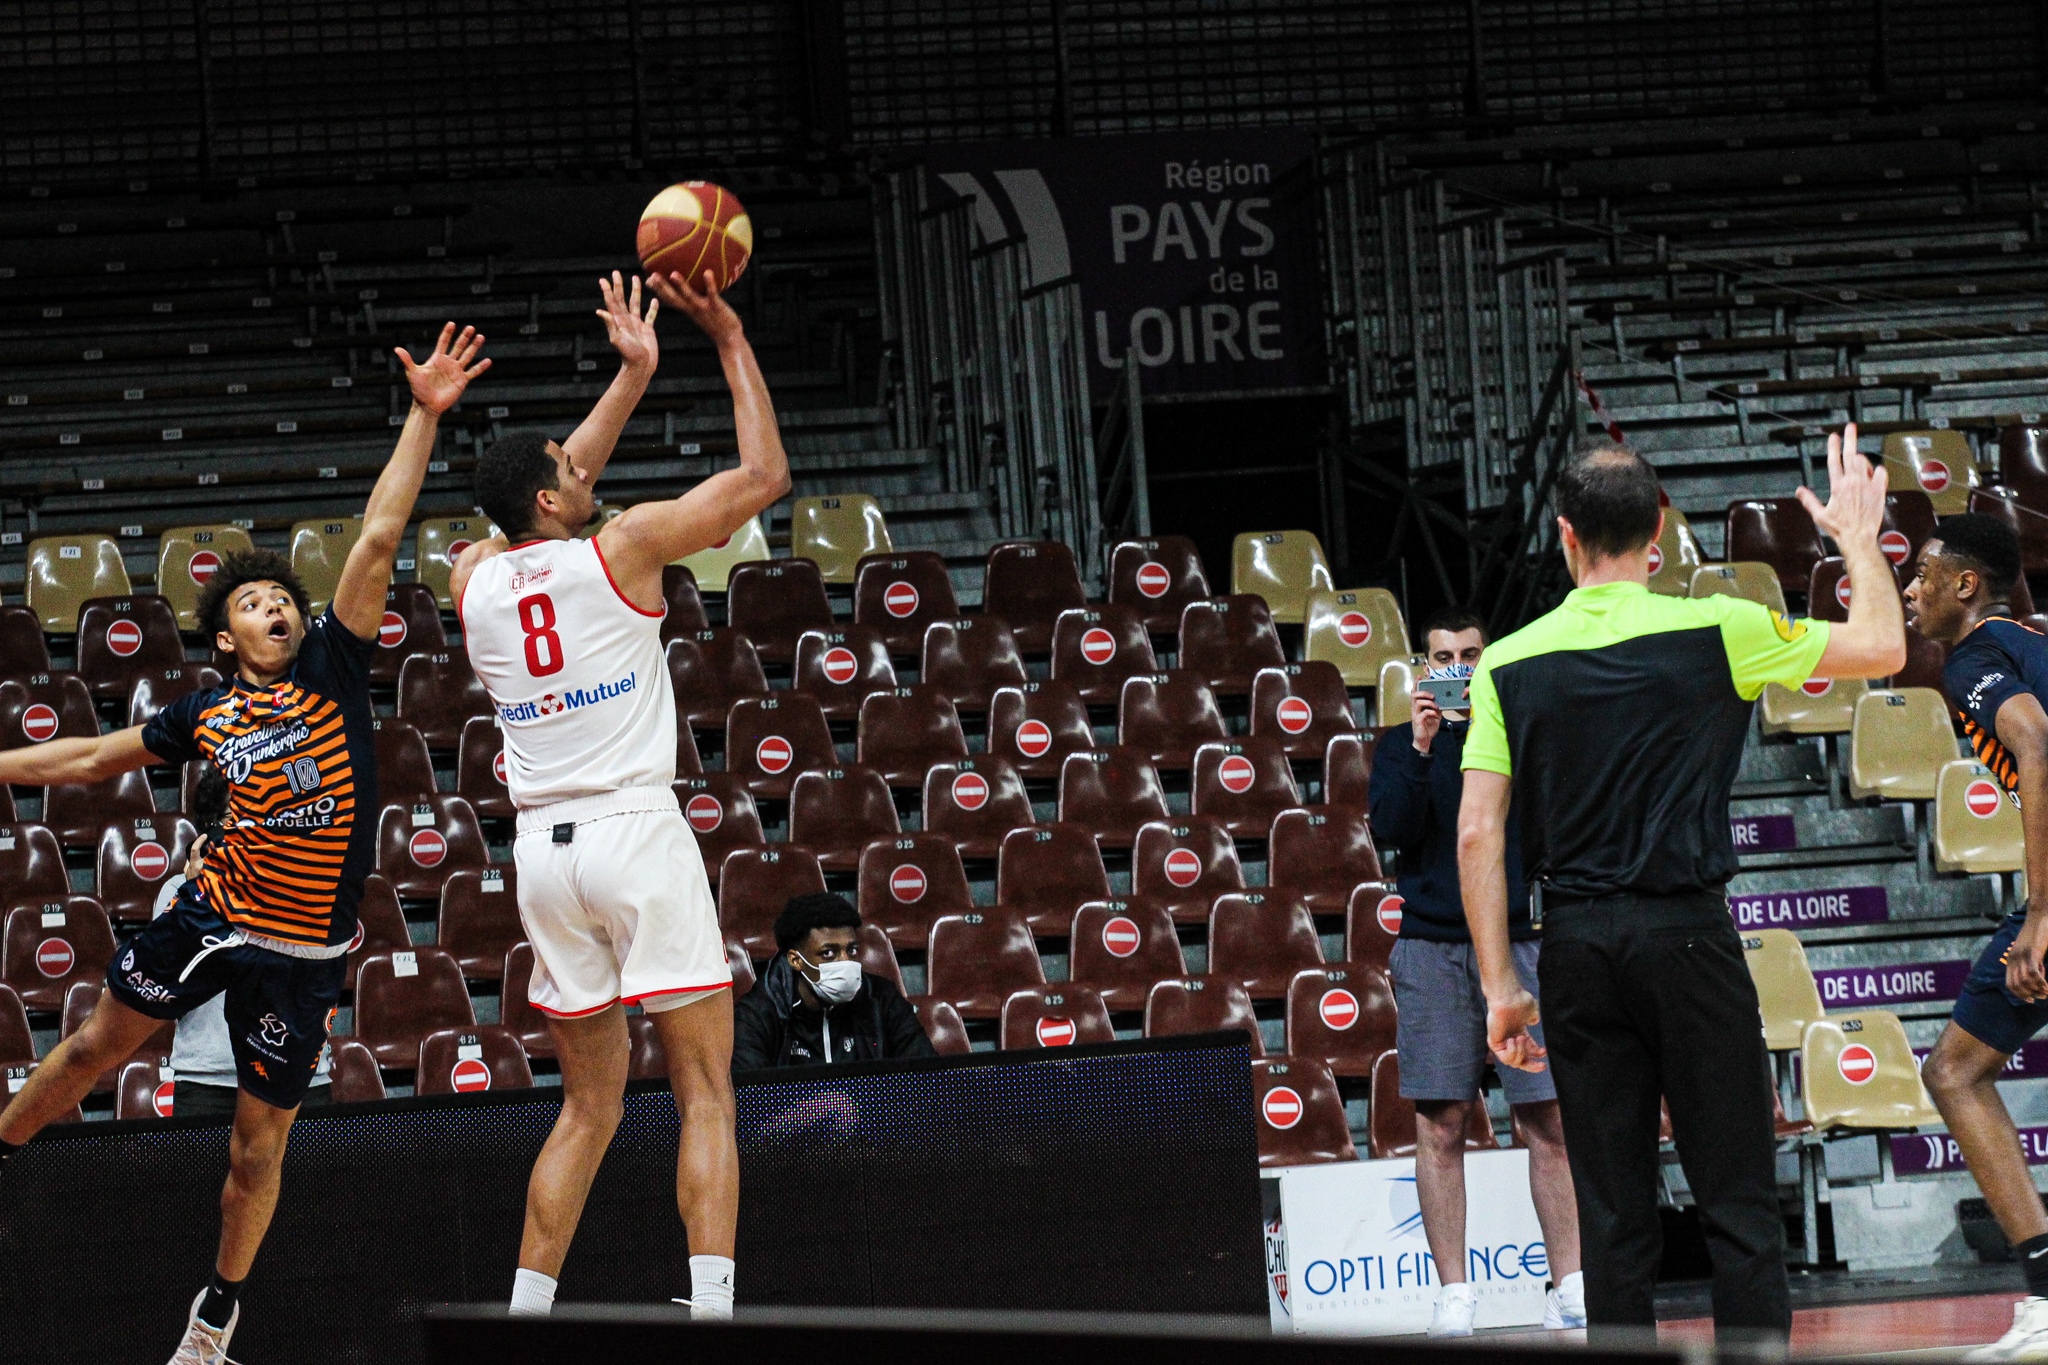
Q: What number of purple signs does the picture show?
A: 5